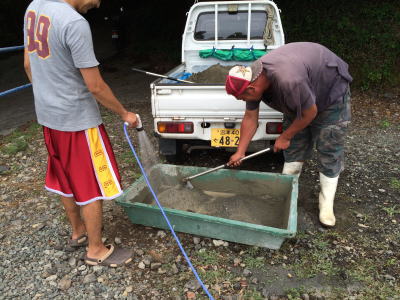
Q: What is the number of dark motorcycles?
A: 1